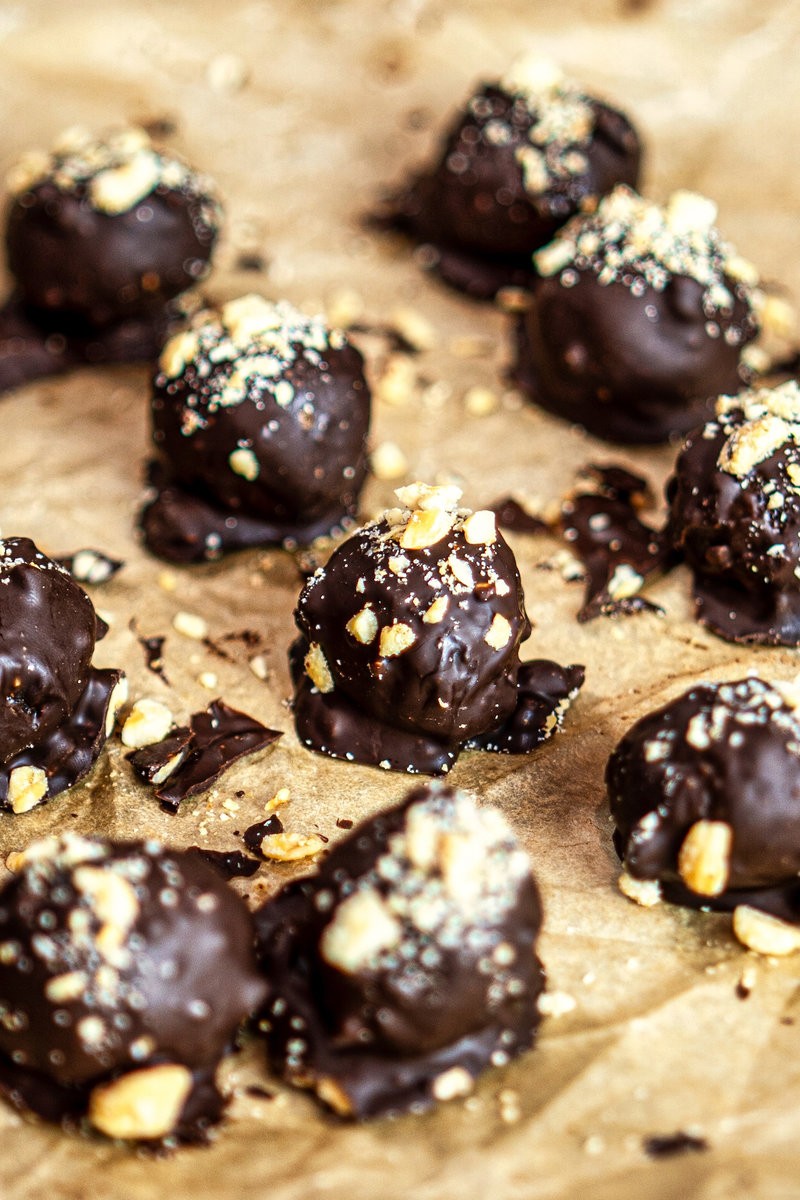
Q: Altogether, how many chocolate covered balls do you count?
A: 10